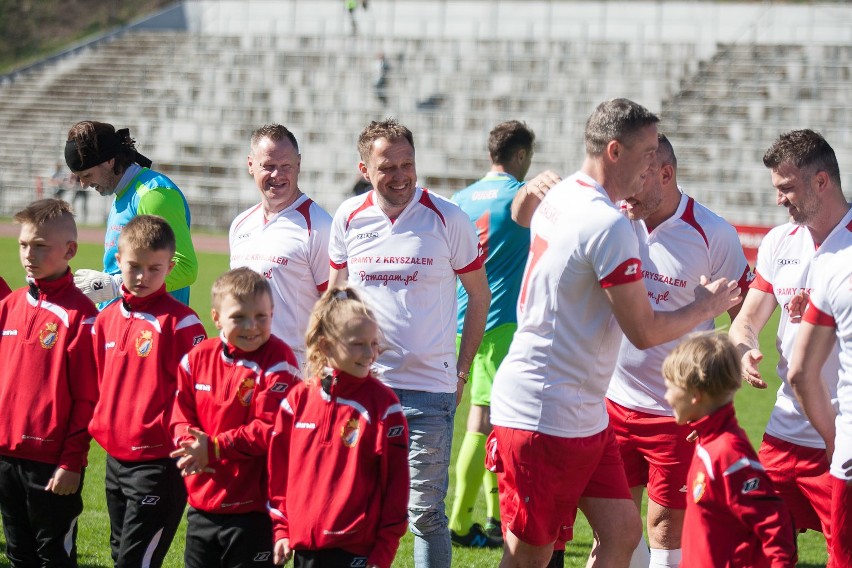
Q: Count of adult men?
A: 8